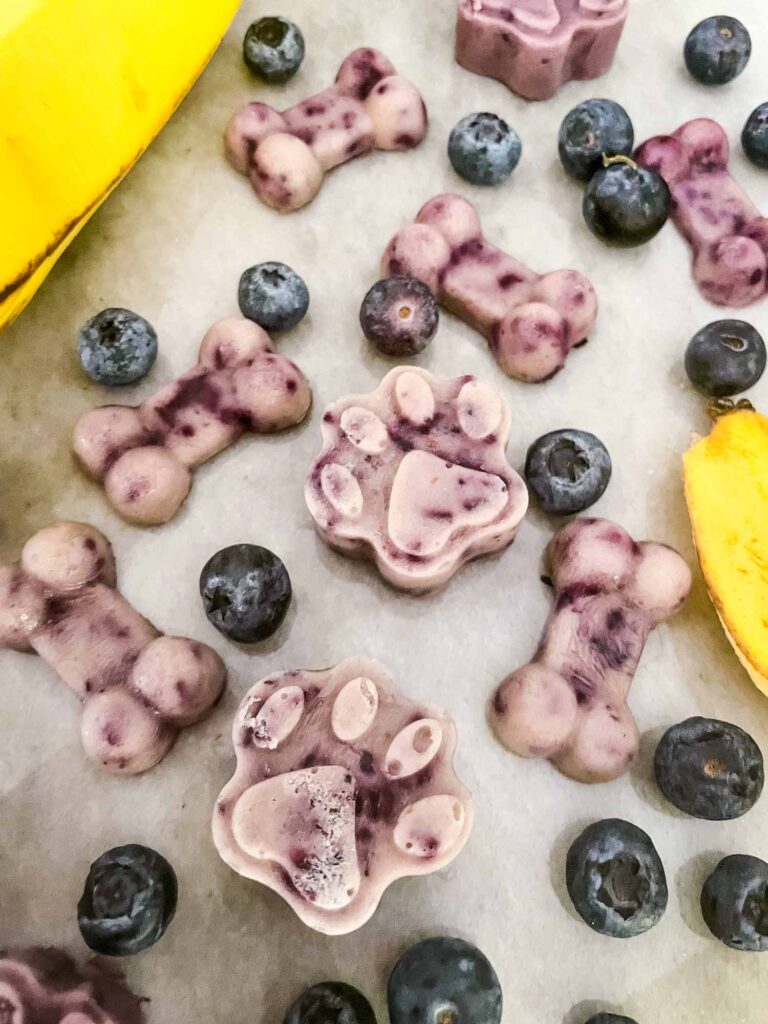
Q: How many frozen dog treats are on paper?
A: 10